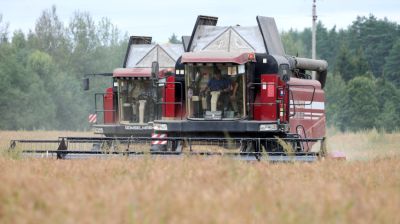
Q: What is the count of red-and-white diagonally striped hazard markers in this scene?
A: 2